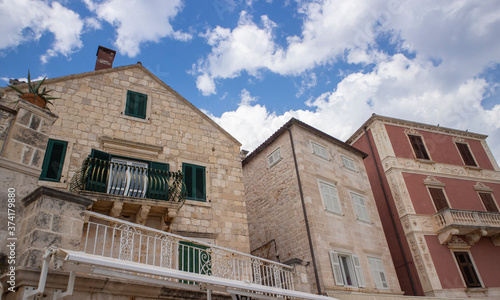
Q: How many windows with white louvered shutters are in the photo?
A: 7